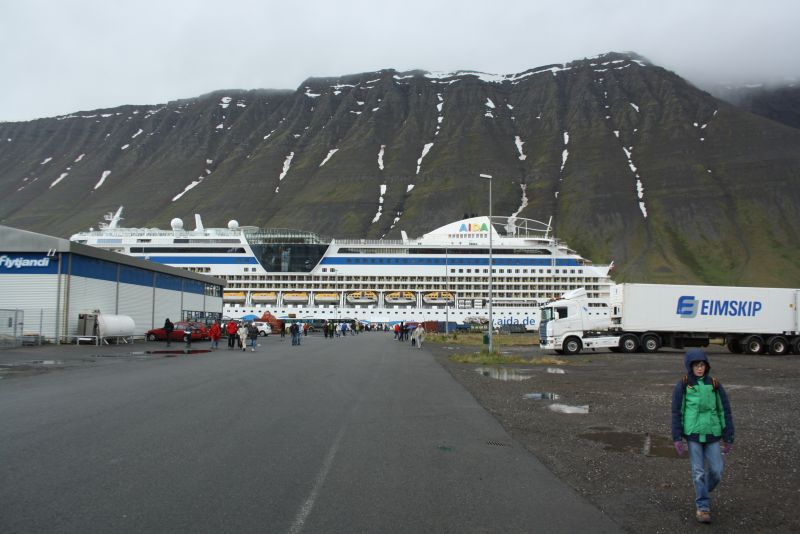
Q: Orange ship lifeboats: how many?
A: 7